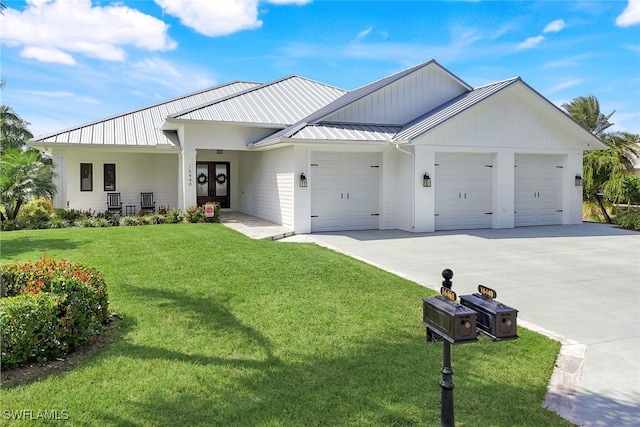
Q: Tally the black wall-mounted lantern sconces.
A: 3